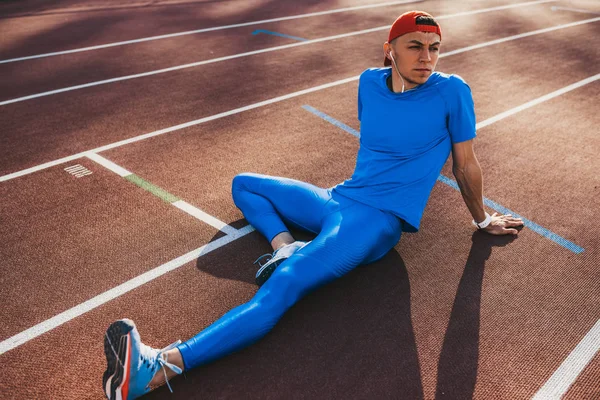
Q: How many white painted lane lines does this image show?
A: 5